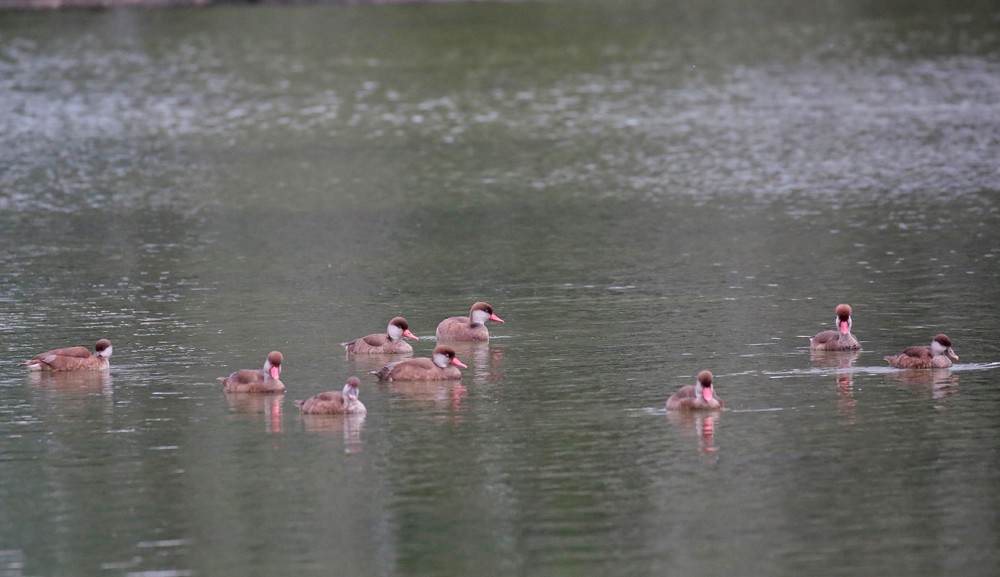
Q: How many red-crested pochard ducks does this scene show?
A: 9